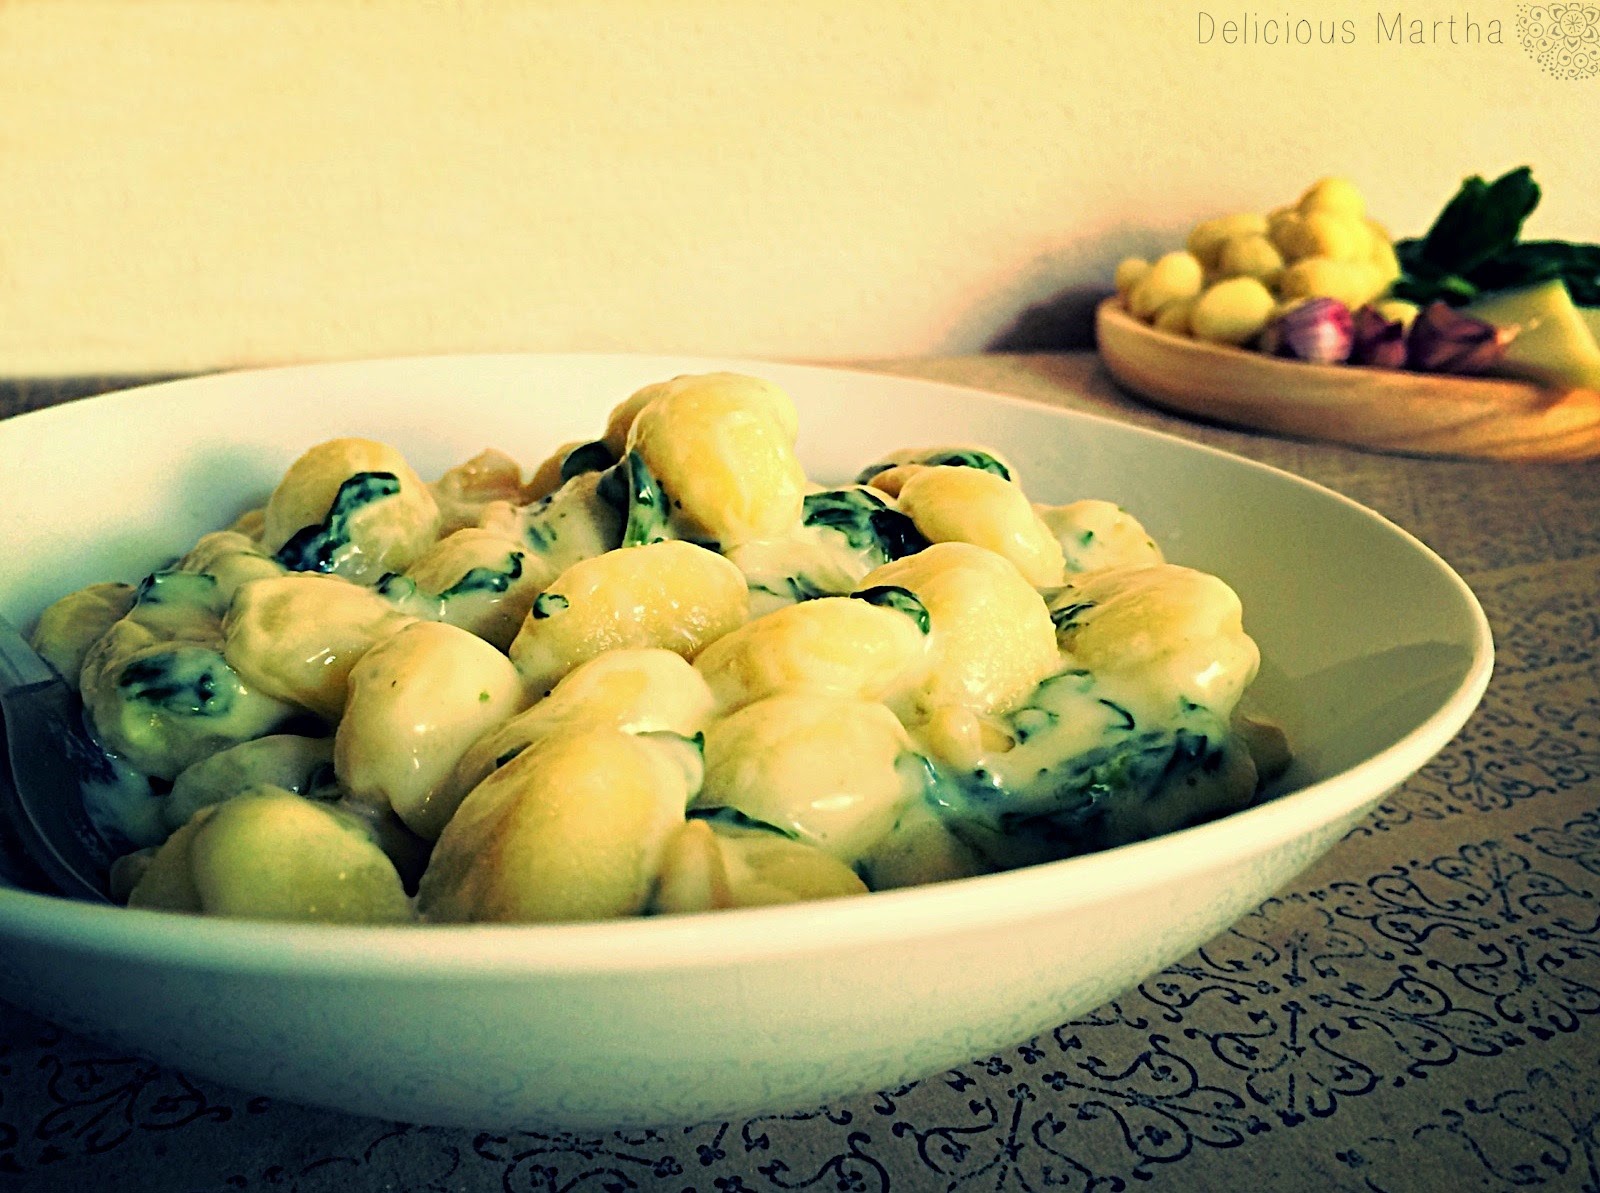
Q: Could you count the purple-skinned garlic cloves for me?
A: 3